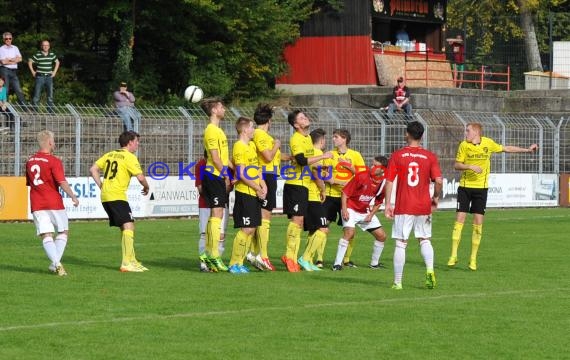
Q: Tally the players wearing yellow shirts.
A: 8